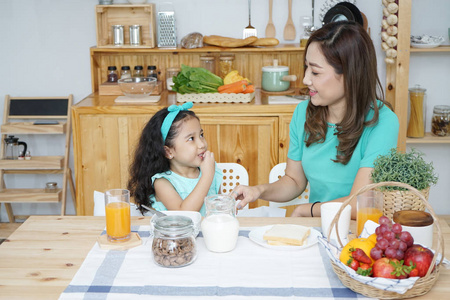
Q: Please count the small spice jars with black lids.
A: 4